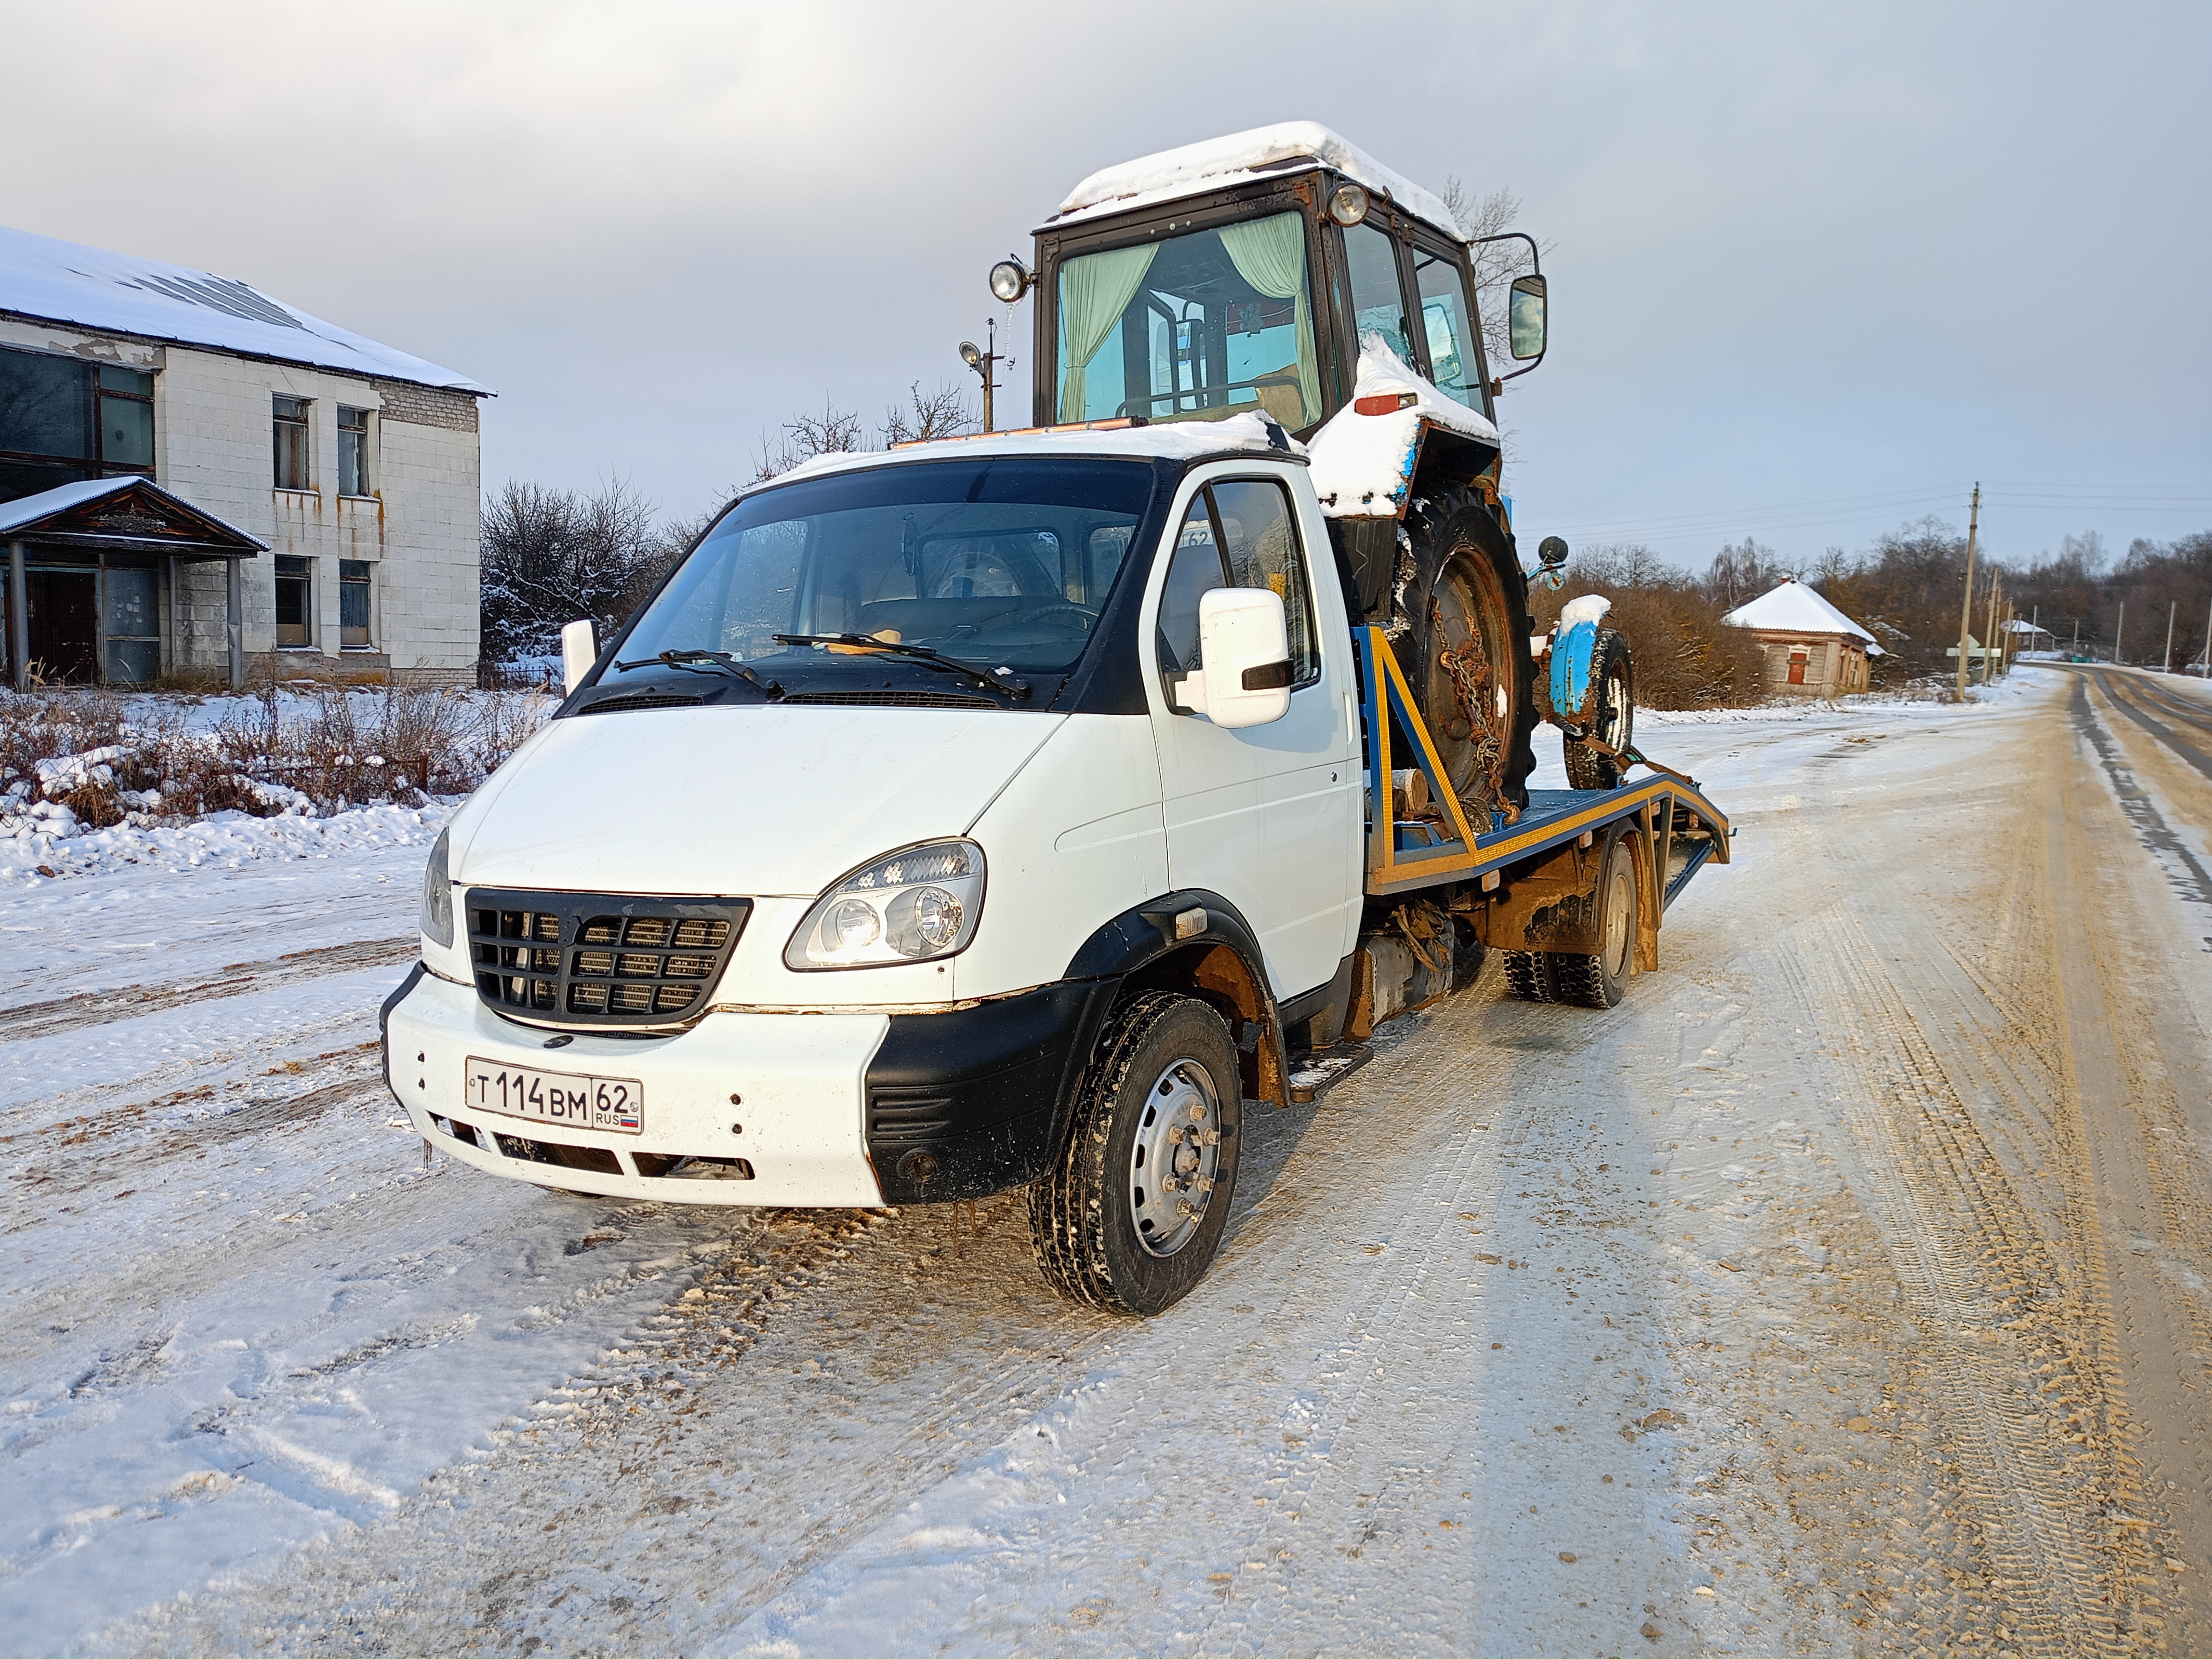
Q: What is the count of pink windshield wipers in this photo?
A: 0